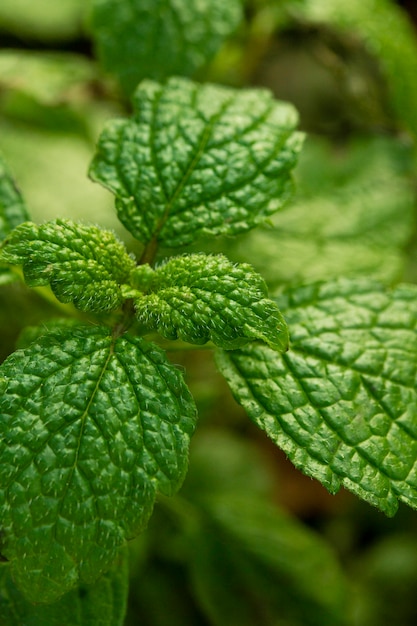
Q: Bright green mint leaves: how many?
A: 5